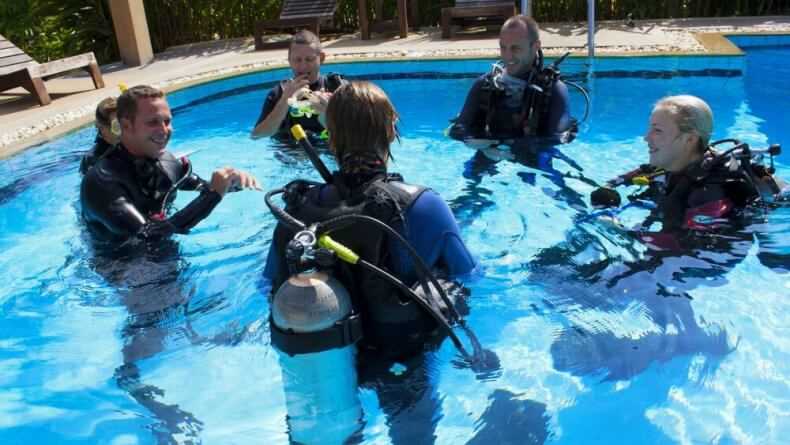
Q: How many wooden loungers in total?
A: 3